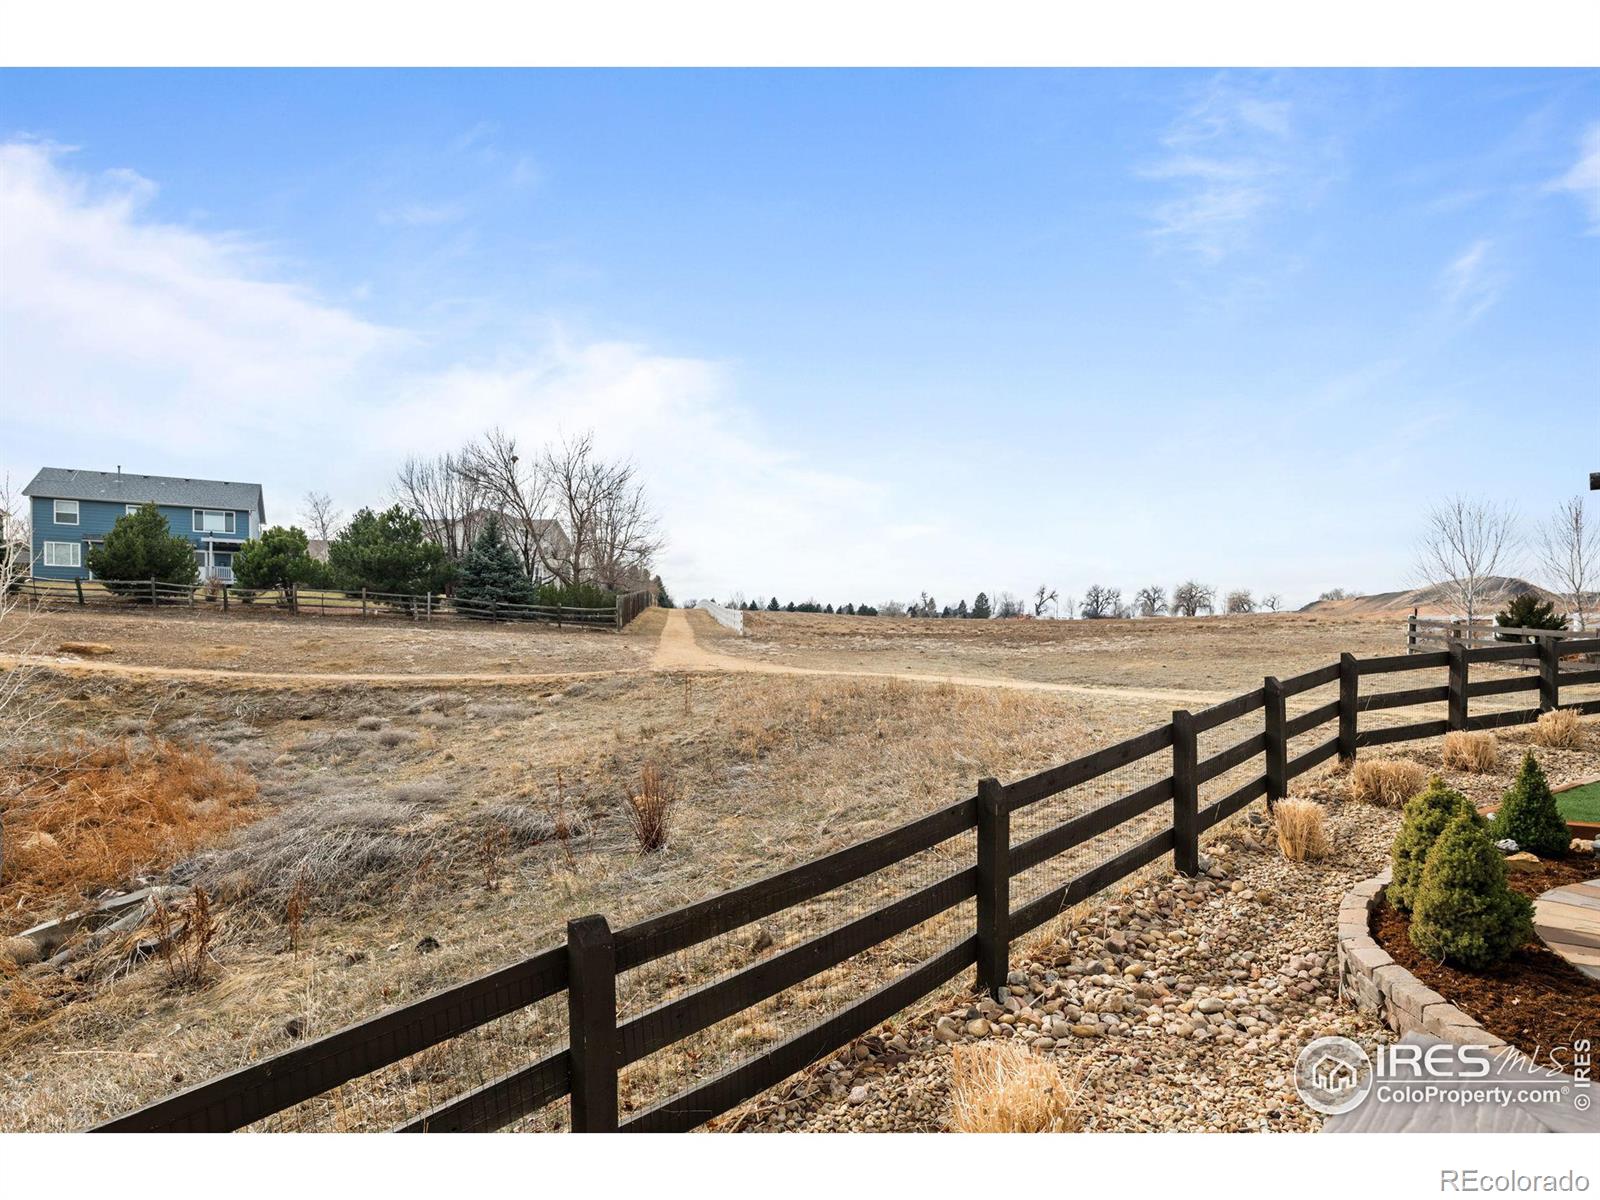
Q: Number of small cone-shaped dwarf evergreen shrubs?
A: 3